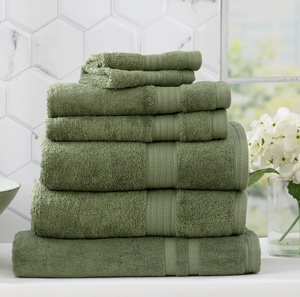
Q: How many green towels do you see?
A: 7